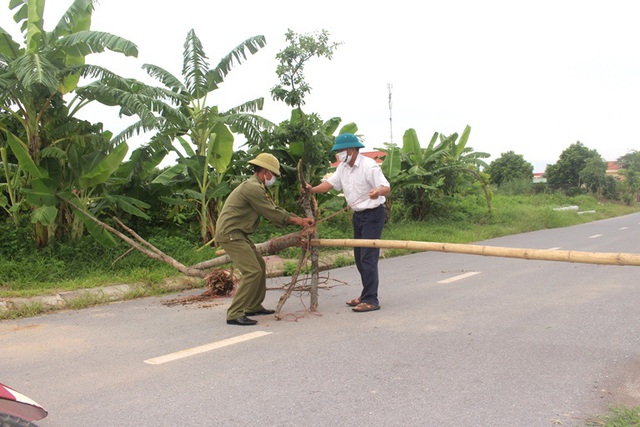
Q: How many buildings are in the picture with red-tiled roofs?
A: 3